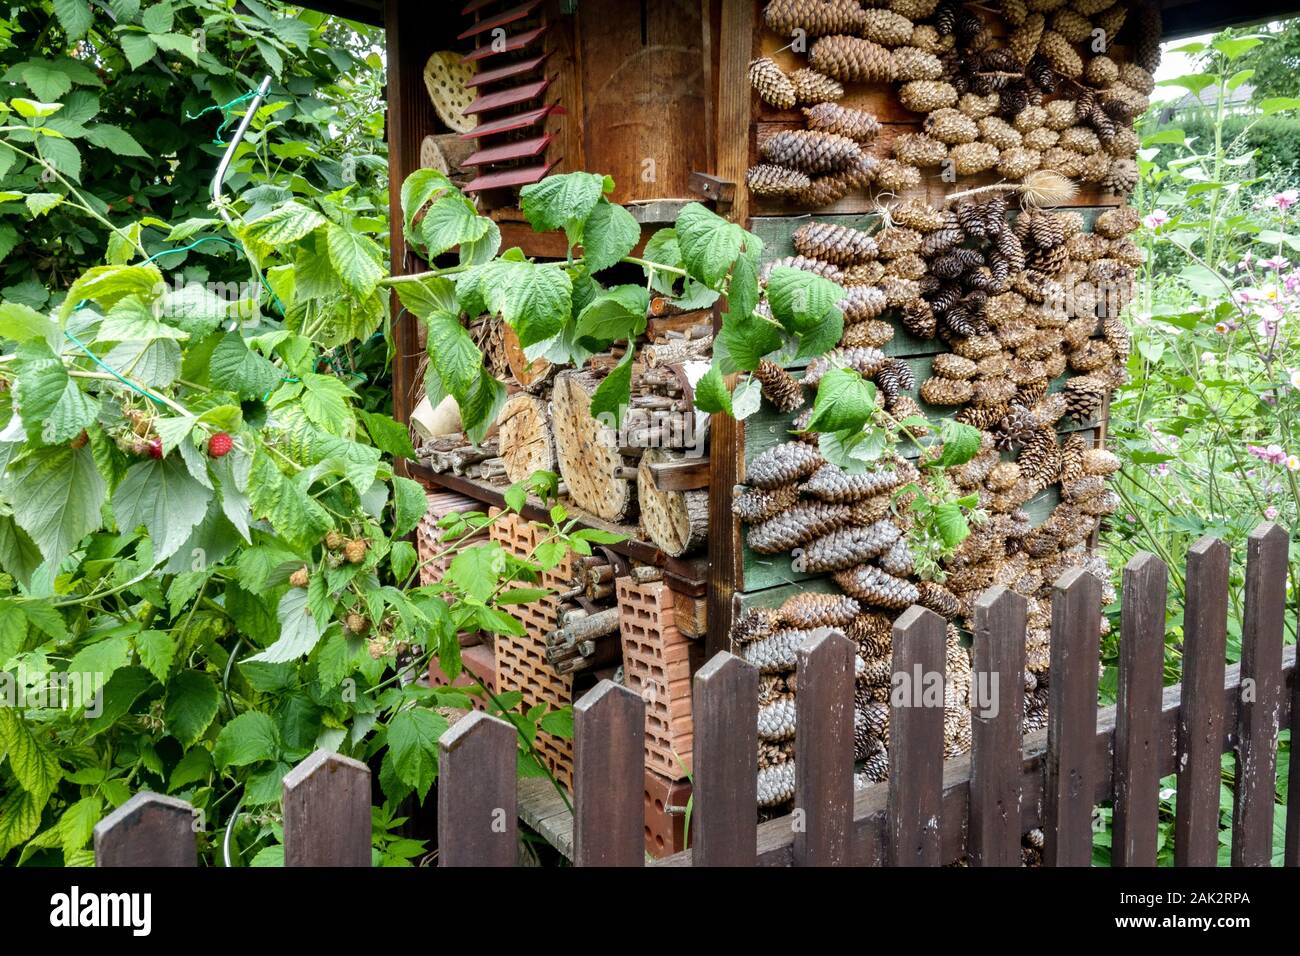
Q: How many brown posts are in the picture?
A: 12